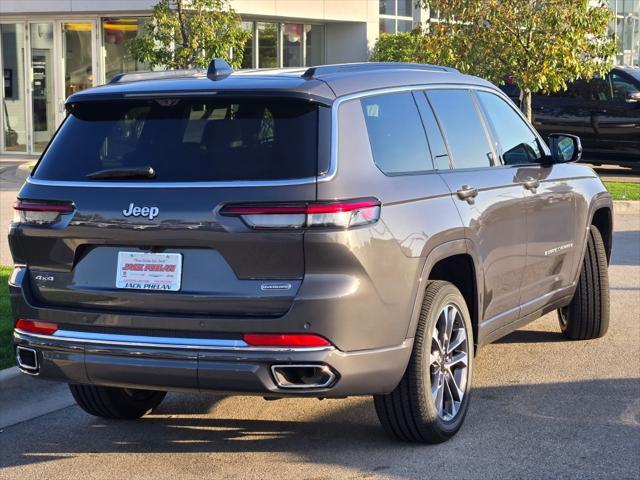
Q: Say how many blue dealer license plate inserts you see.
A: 0